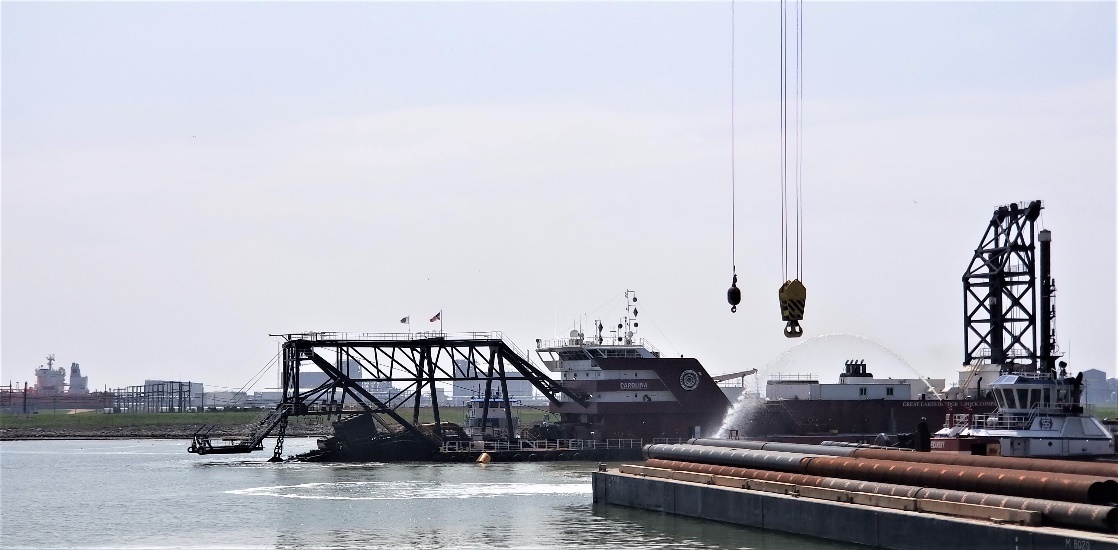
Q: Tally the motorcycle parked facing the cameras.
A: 0